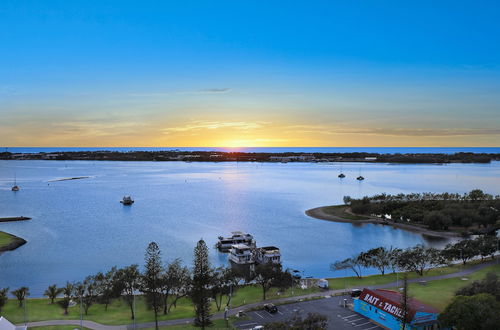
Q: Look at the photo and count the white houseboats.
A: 3